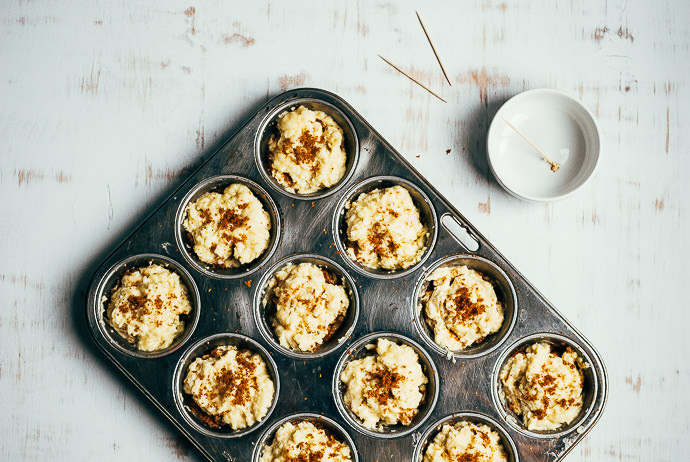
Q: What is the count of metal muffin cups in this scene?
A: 11